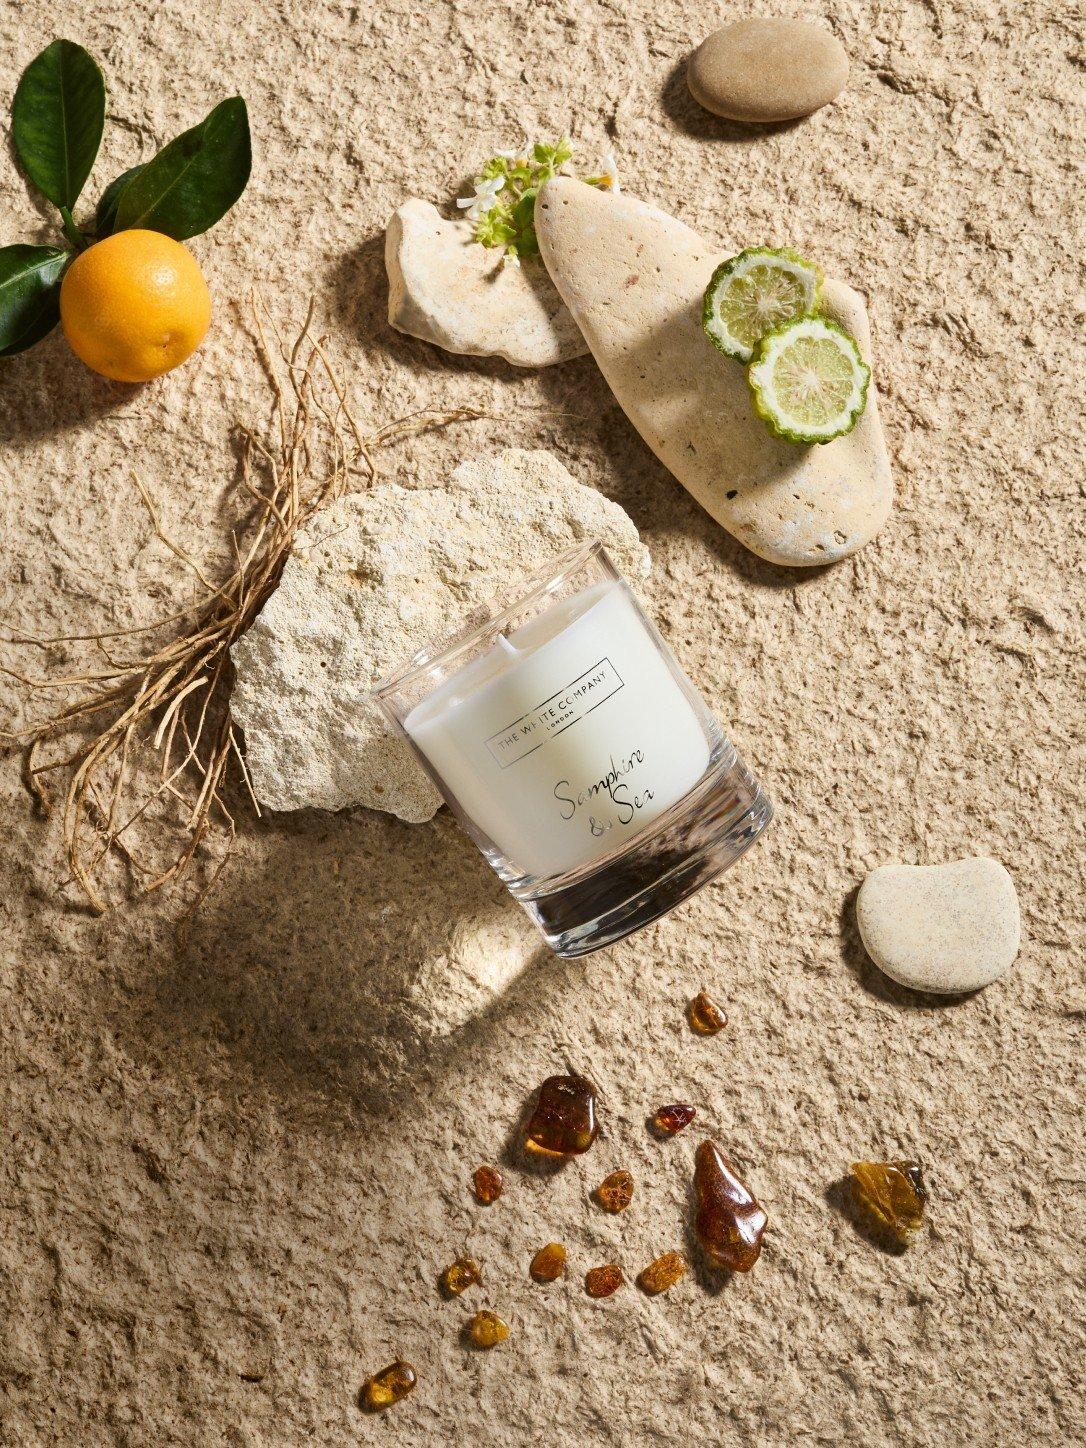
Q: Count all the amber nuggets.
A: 13